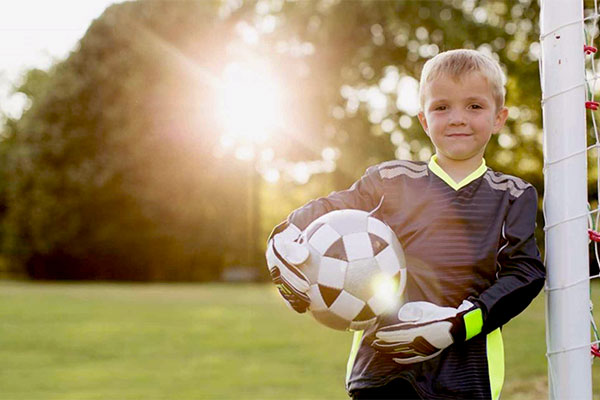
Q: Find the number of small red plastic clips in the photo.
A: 4